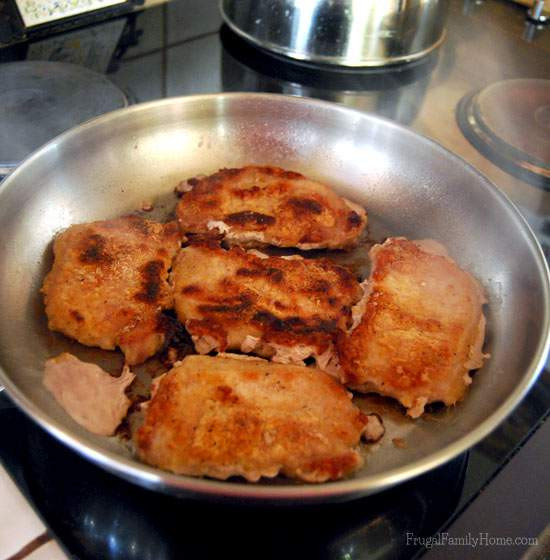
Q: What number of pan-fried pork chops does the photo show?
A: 5